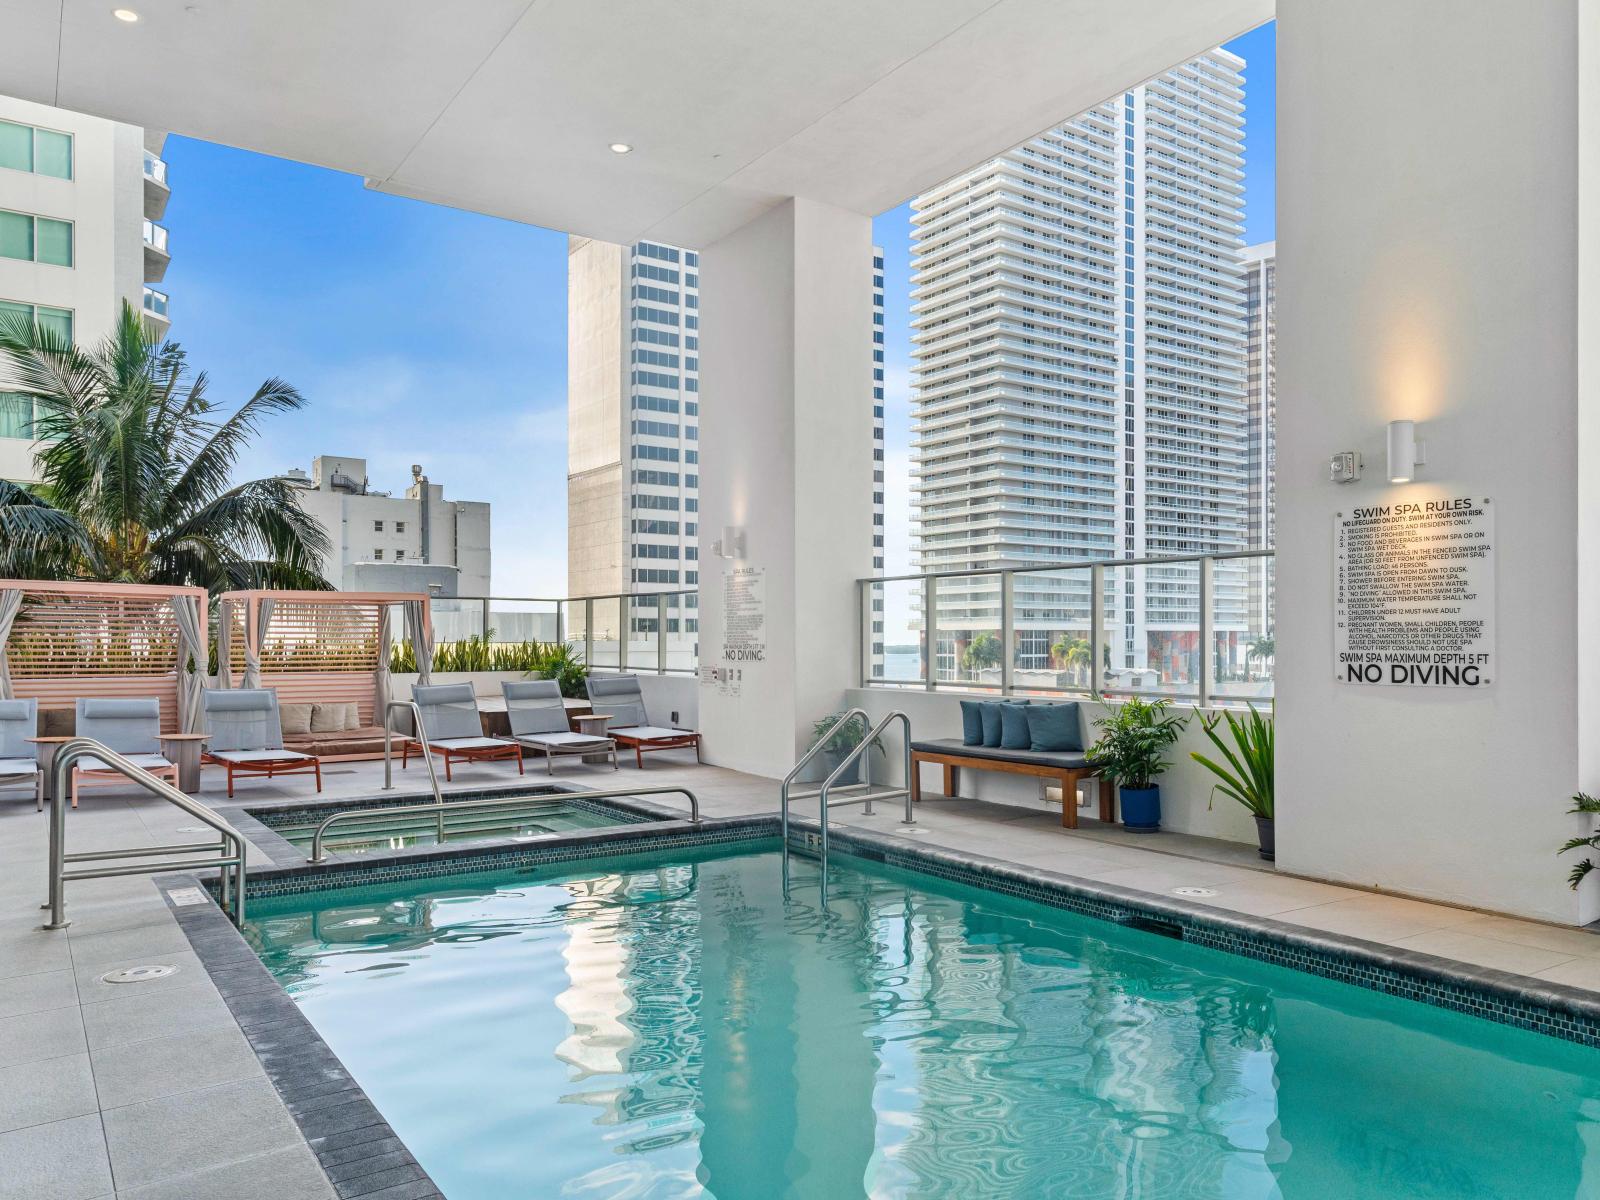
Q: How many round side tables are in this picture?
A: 3